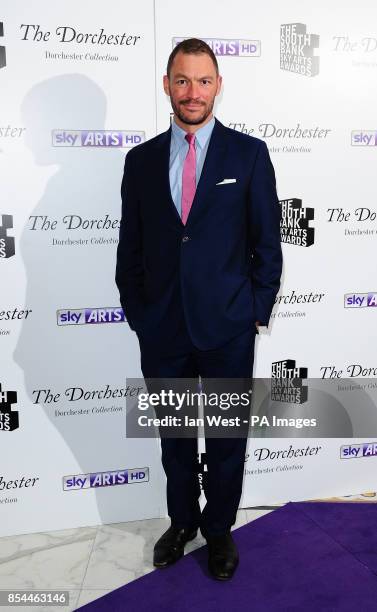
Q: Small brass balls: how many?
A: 0